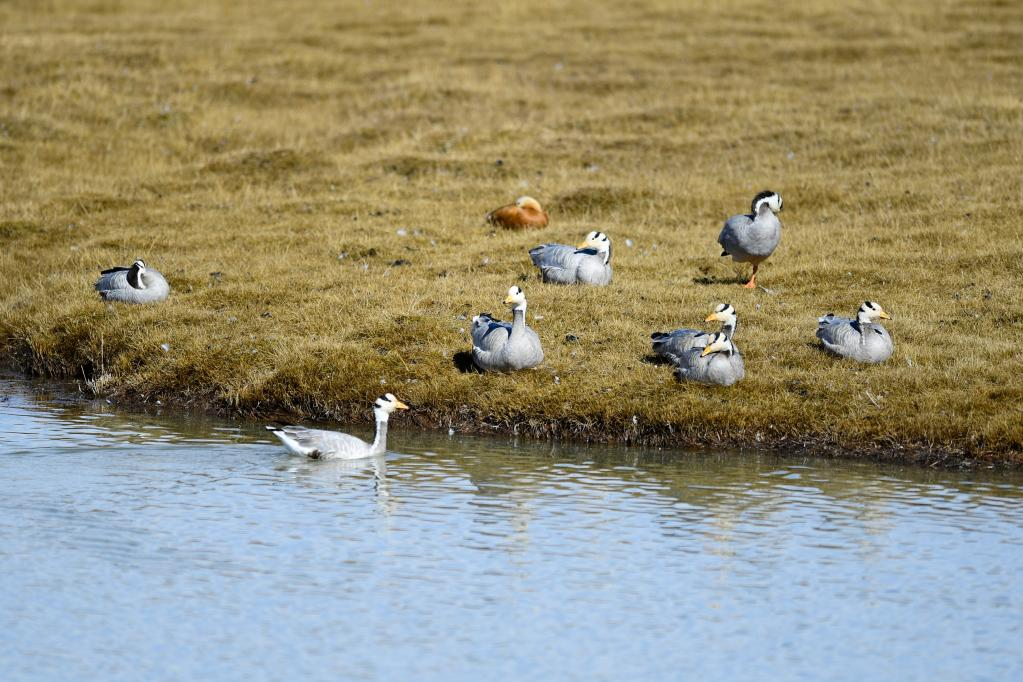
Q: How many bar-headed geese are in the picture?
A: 8